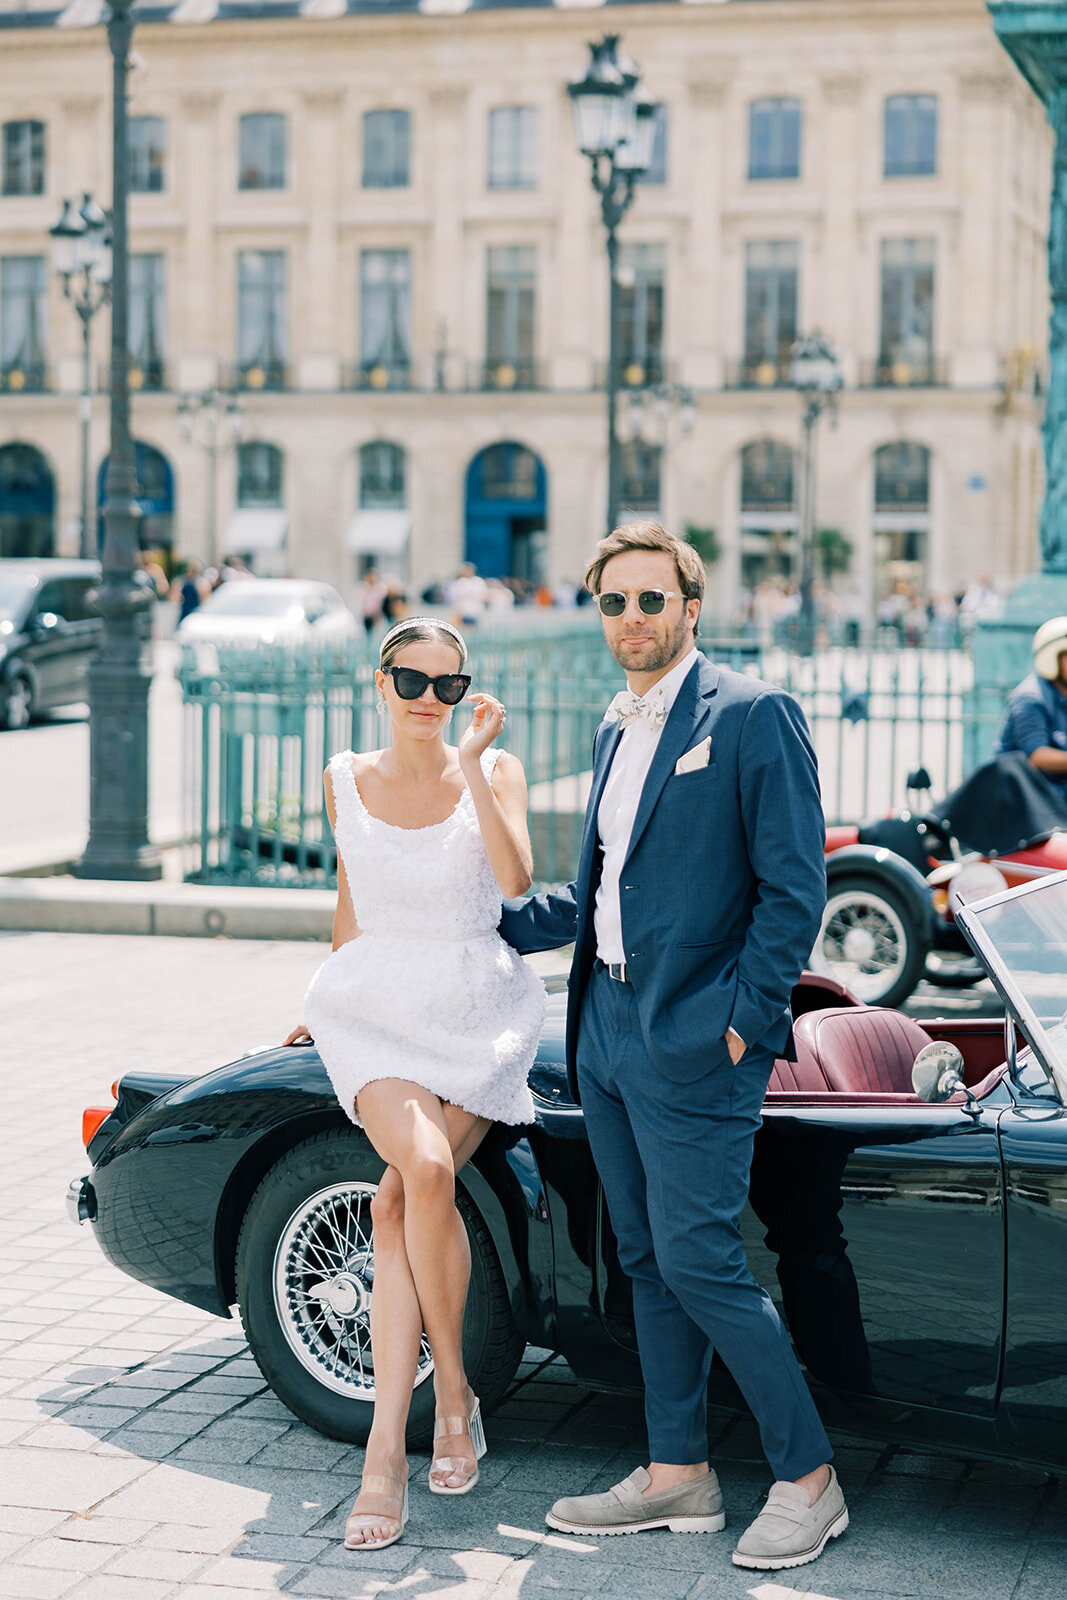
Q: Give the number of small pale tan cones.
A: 0